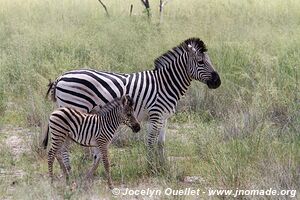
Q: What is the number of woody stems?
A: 4